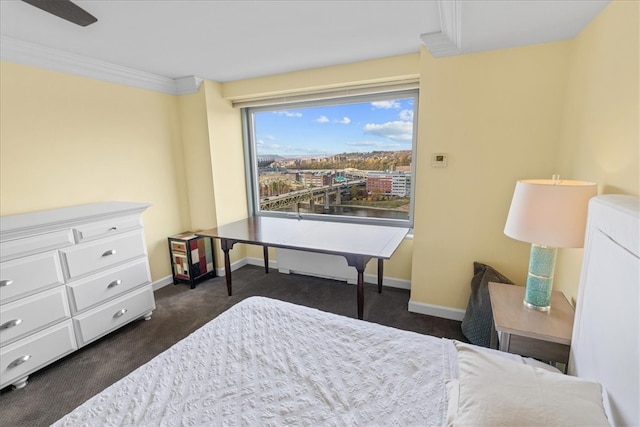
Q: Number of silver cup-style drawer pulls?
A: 6